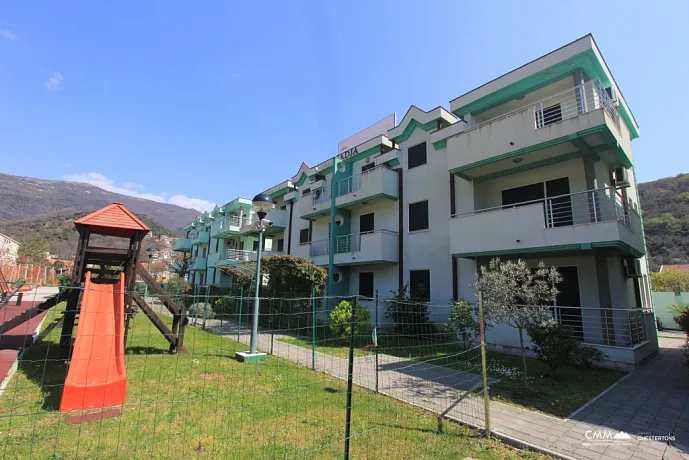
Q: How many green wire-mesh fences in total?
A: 1